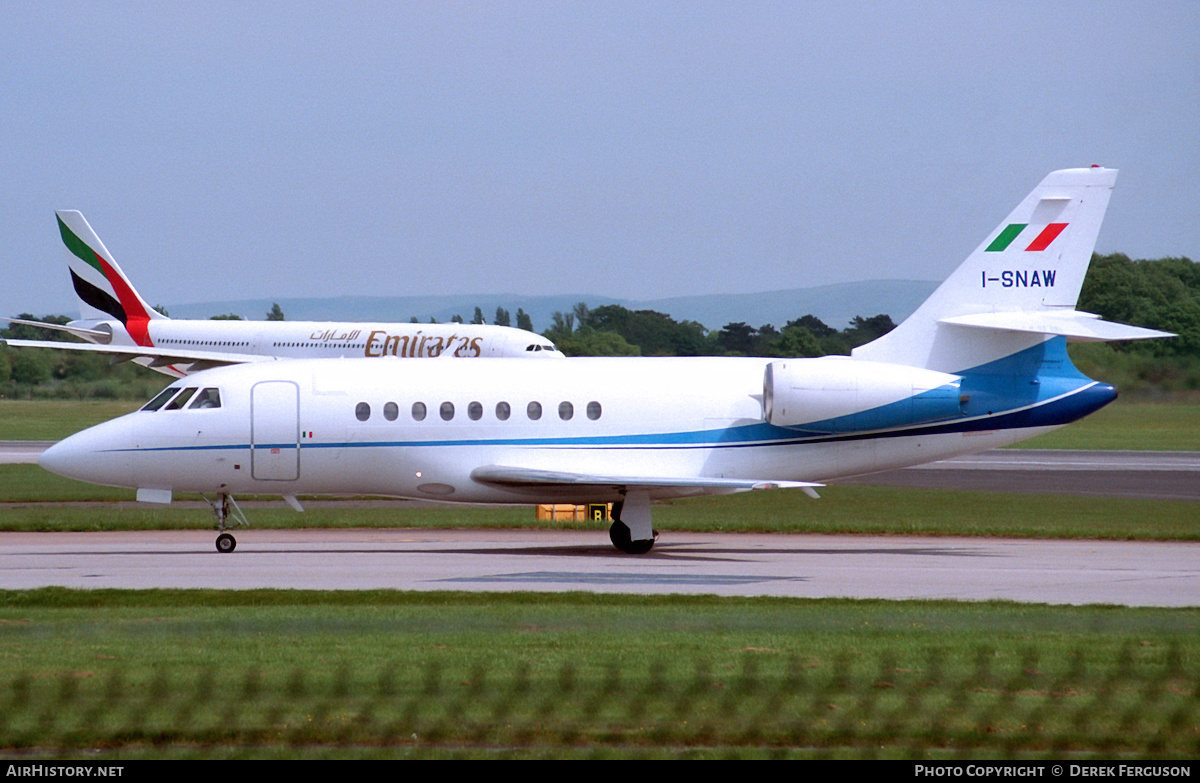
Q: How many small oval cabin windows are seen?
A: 9